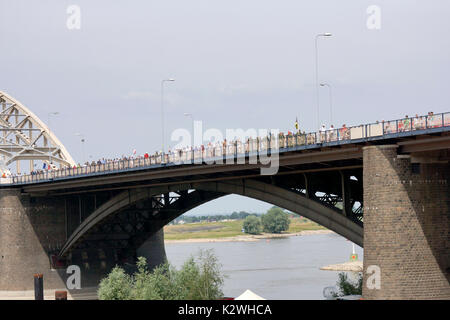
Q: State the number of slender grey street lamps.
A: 6